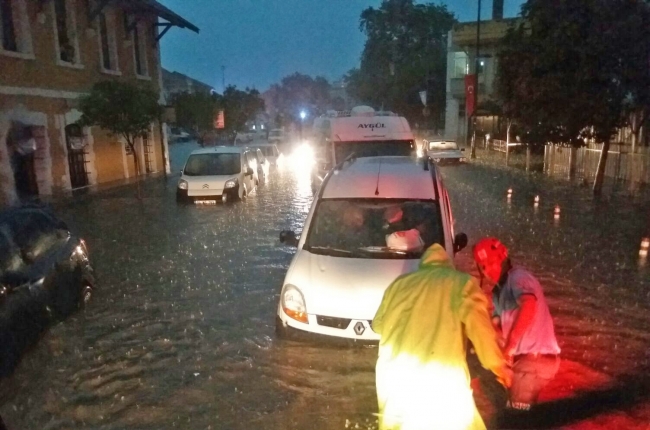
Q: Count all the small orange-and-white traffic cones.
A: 4